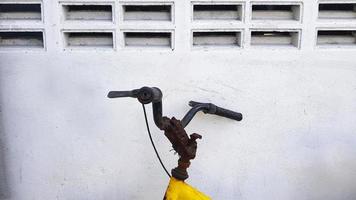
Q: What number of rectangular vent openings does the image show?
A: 12